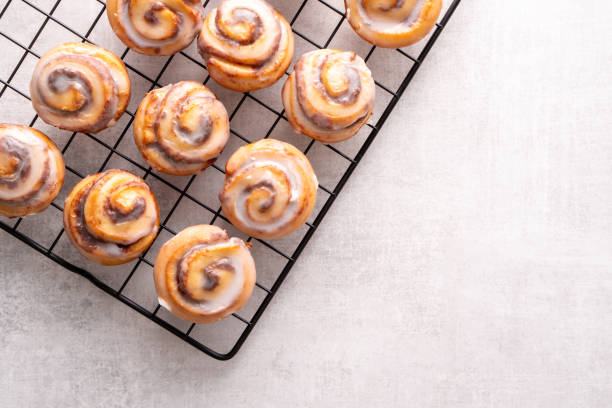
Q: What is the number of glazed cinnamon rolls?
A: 10